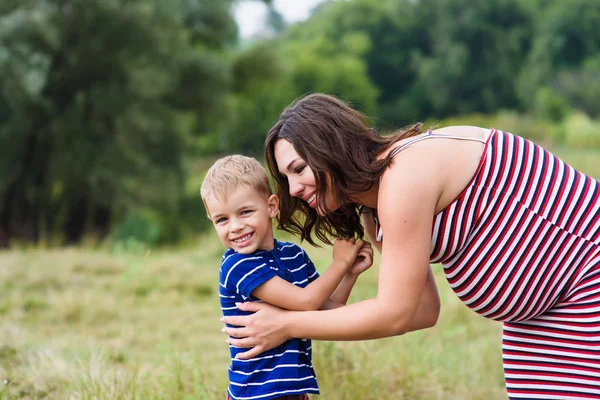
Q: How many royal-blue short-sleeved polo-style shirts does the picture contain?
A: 1